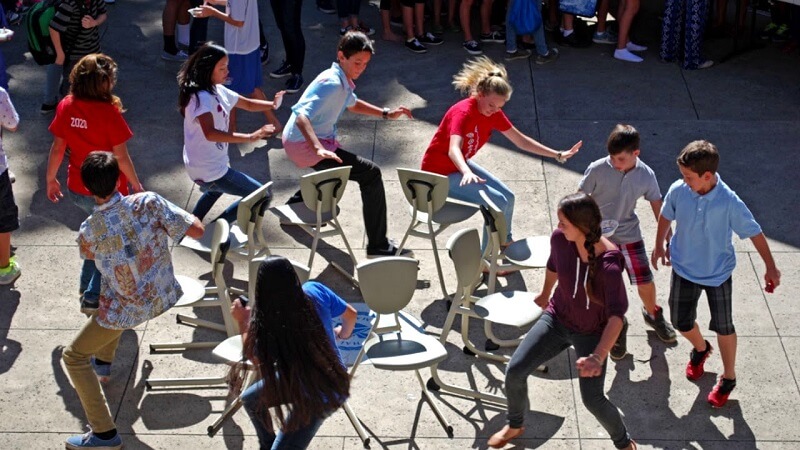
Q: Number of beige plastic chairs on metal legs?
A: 8